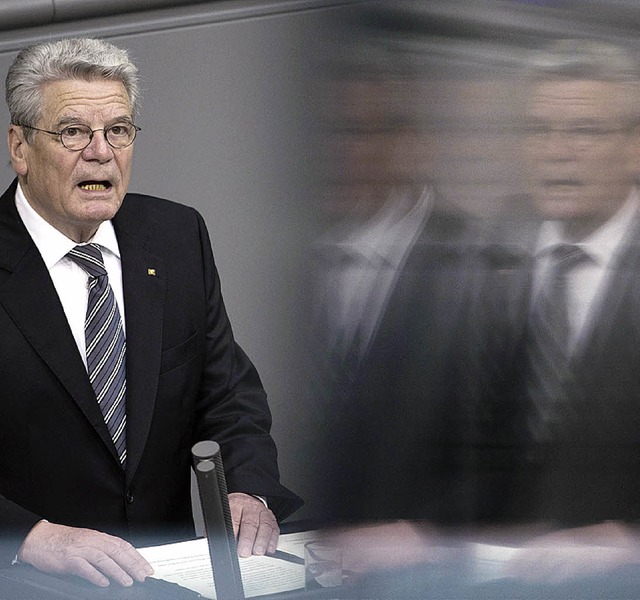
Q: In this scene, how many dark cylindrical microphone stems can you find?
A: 2